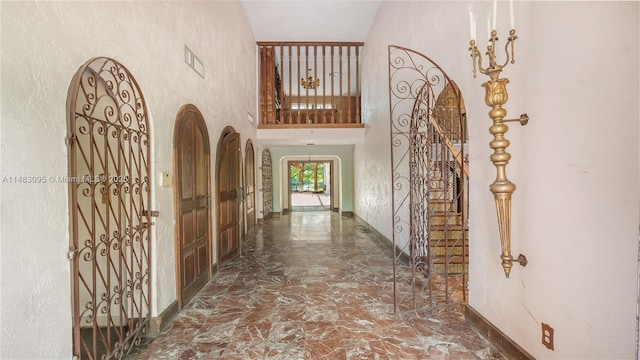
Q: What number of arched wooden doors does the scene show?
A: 3